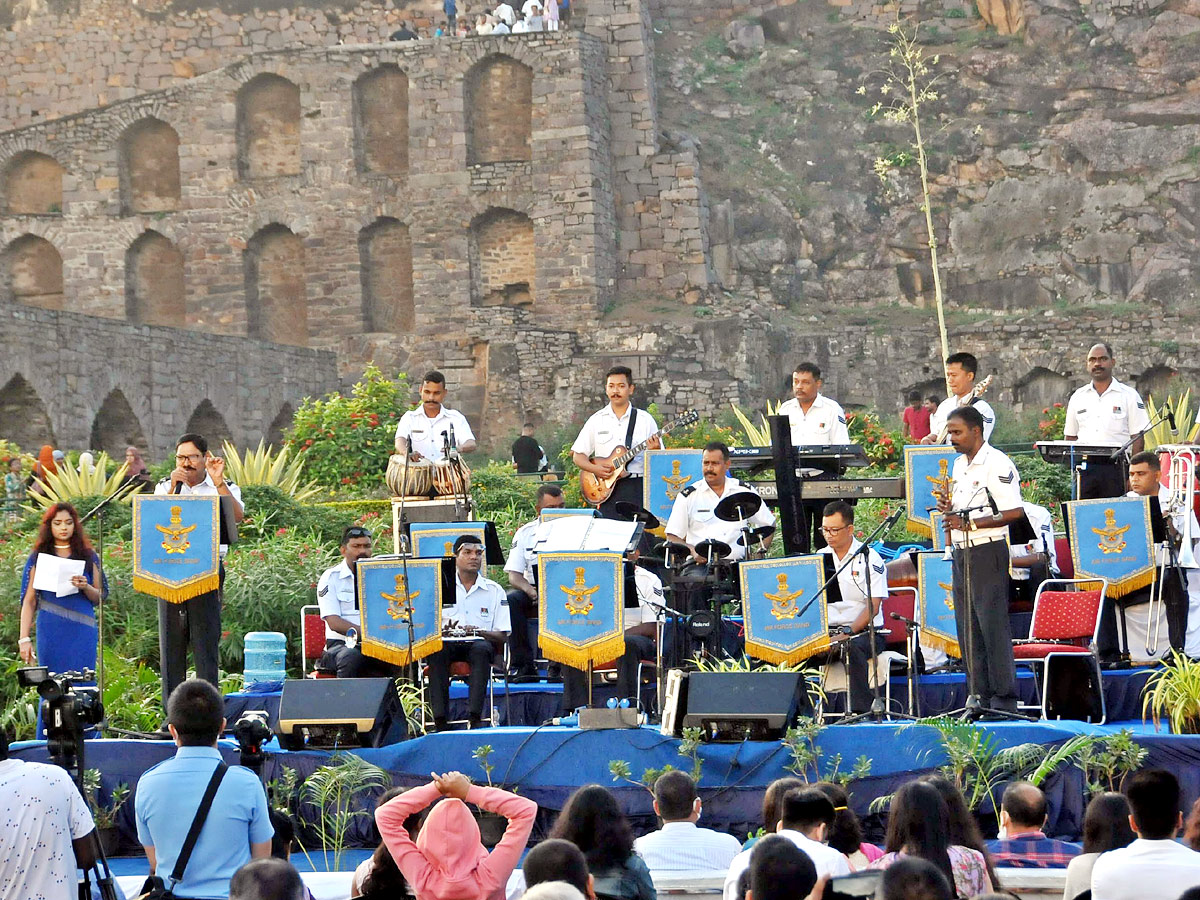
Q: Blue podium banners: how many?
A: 11